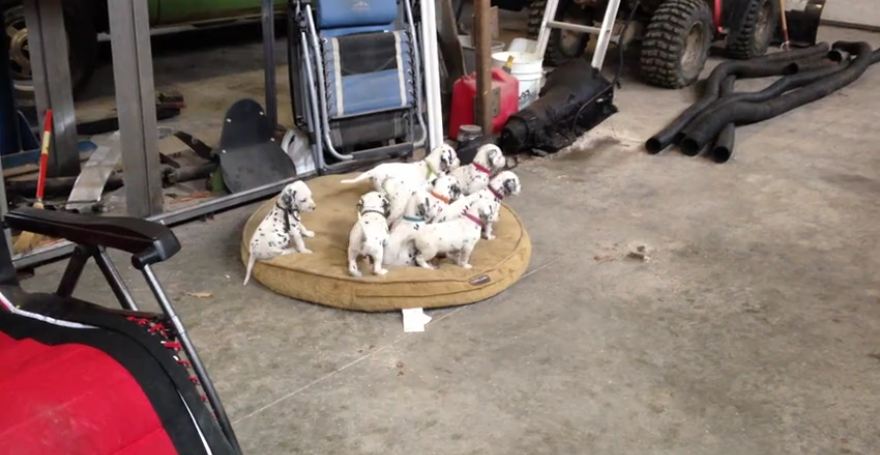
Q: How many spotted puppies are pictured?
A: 8